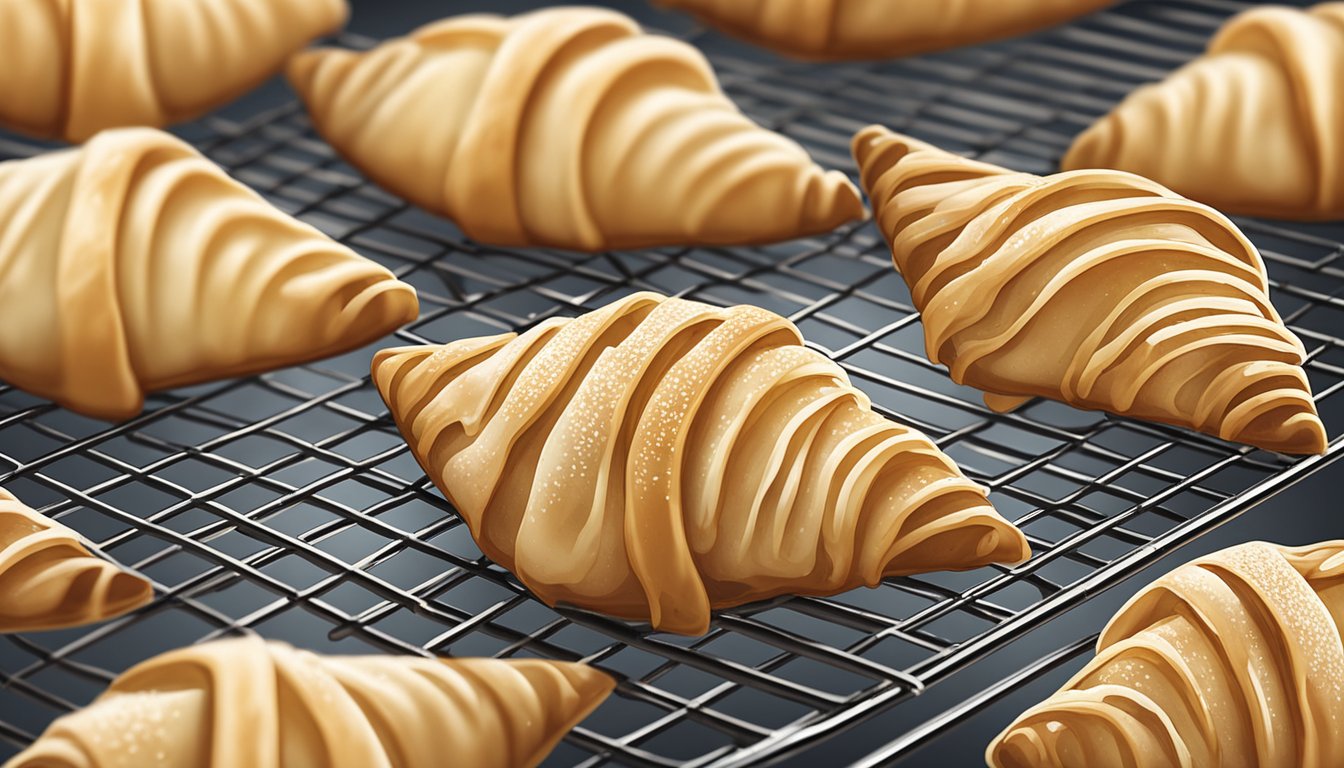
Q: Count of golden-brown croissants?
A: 10